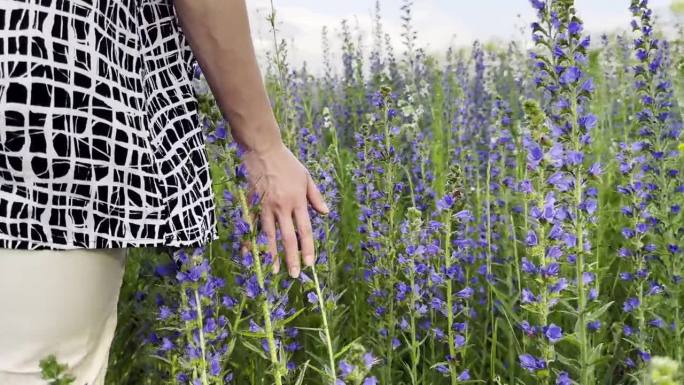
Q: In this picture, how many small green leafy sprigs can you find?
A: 1